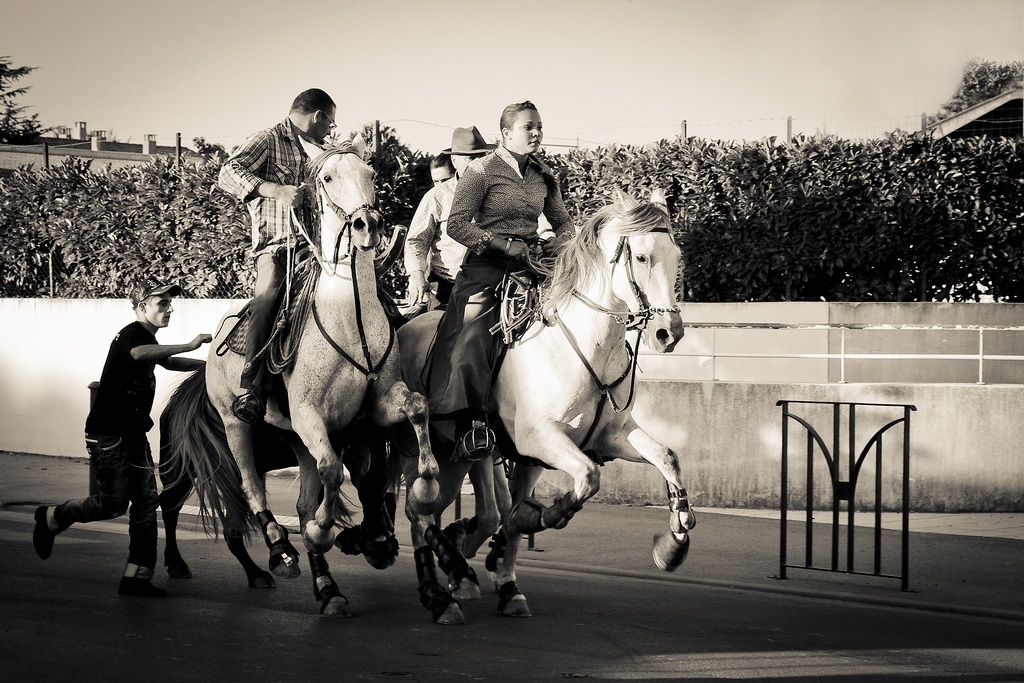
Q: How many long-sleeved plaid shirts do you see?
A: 1